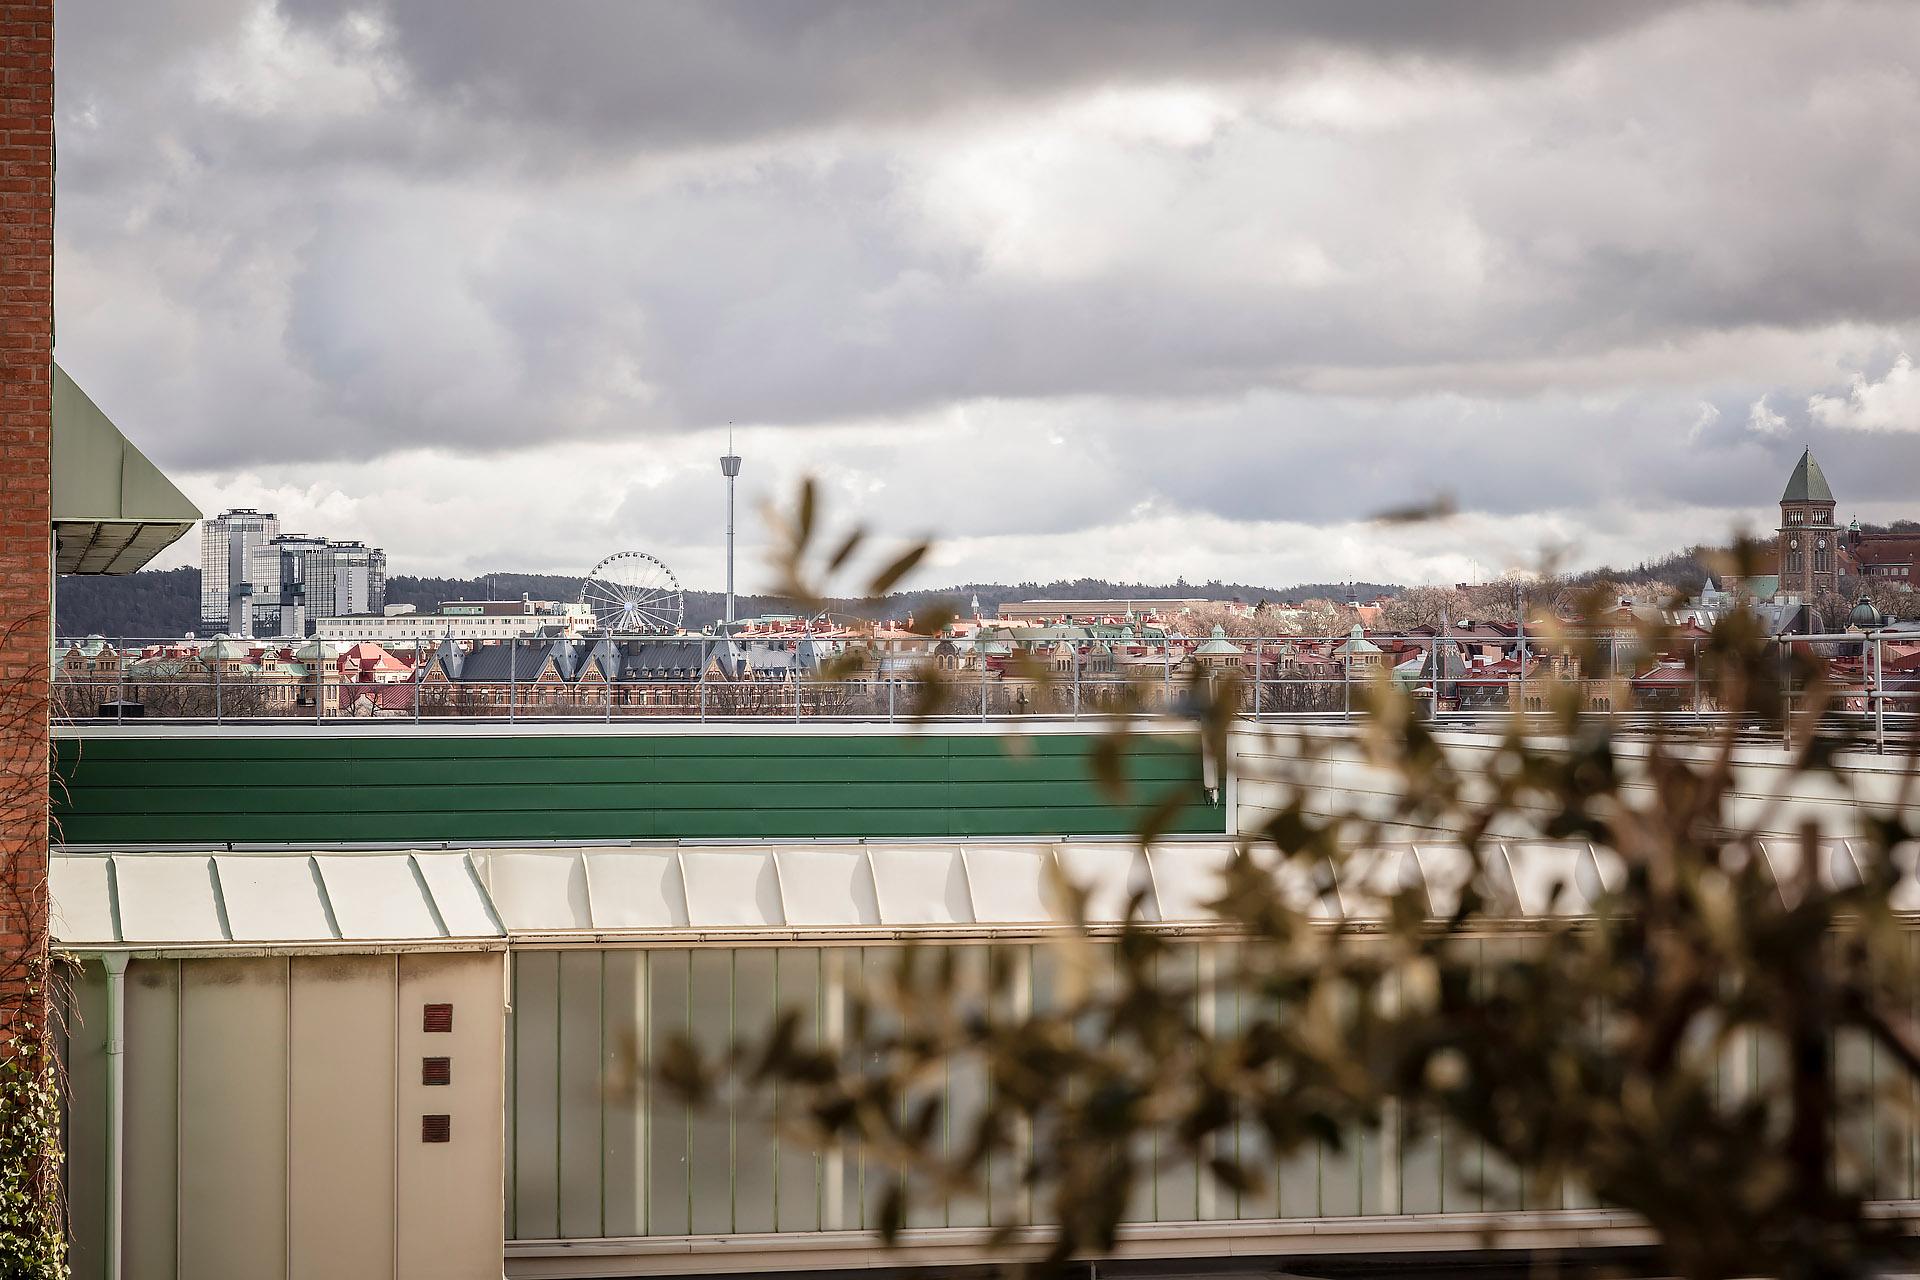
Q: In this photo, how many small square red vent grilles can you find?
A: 3